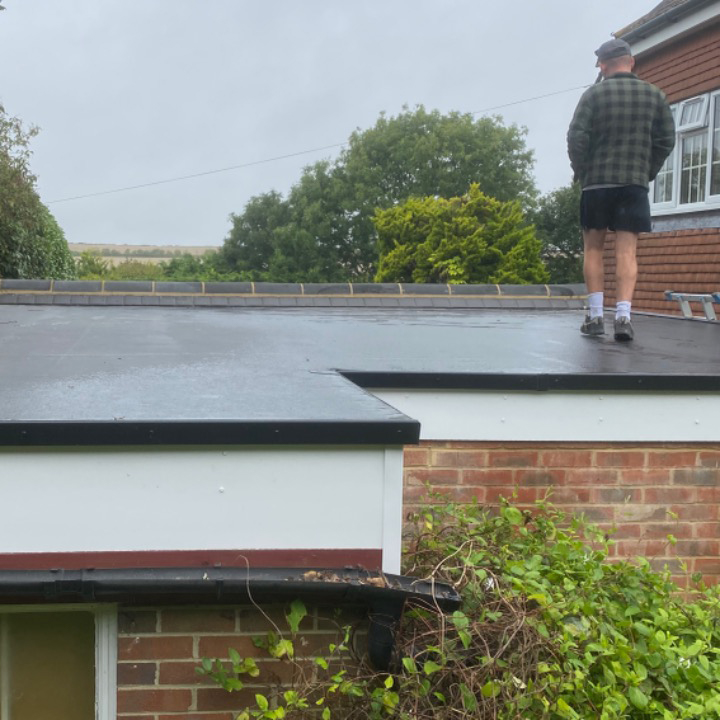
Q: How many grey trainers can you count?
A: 2